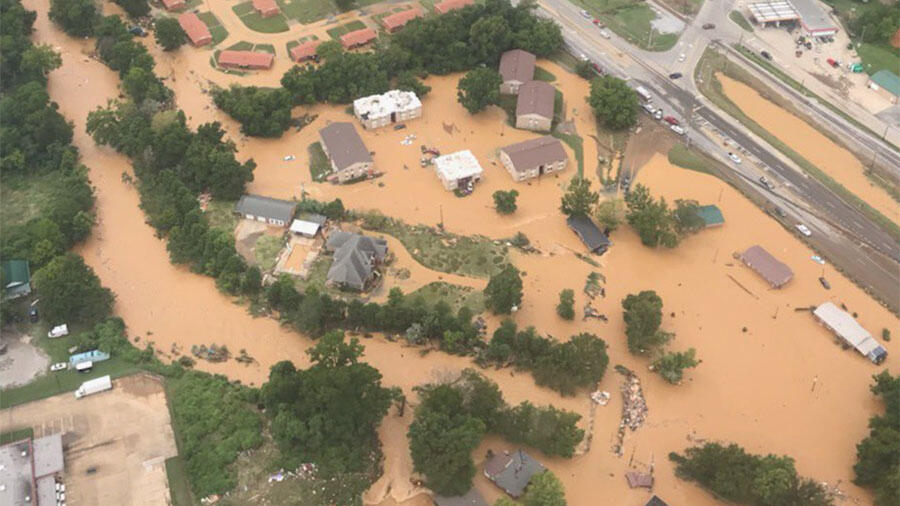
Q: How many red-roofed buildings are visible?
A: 8